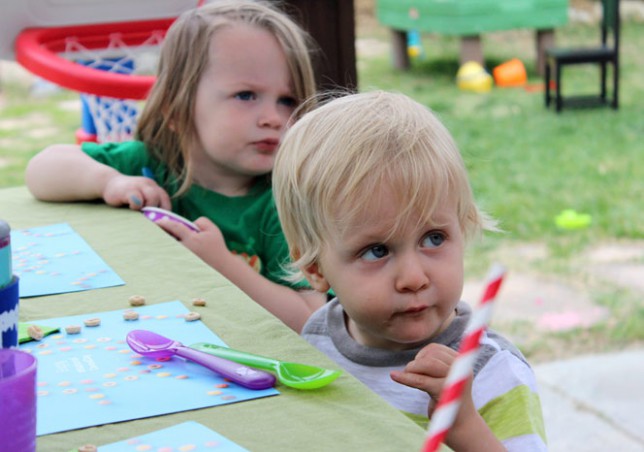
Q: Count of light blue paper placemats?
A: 3